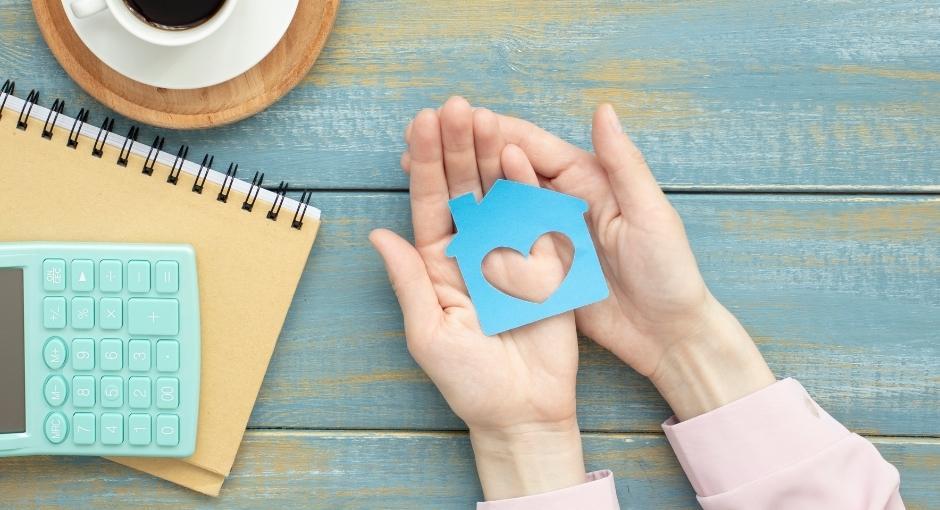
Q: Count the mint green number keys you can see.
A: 11